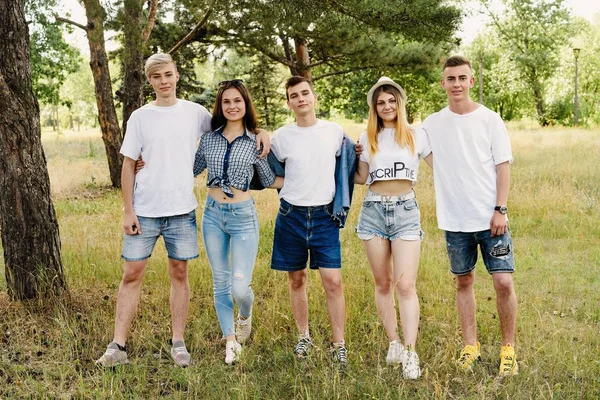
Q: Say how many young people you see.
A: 5